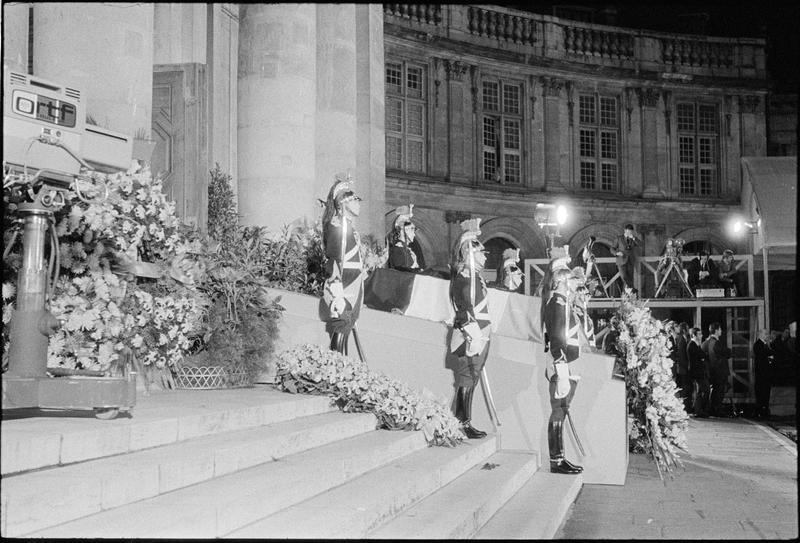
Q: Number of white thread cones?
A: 0